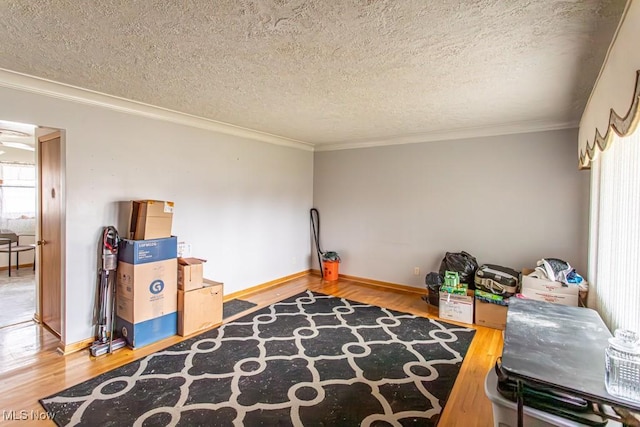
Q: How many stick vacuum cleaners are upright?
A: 1